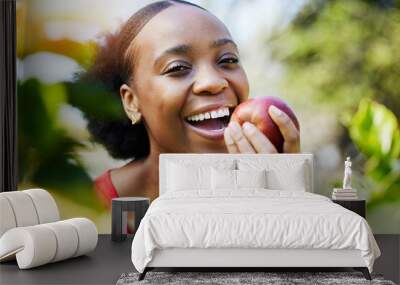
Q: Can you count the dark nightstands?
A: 2